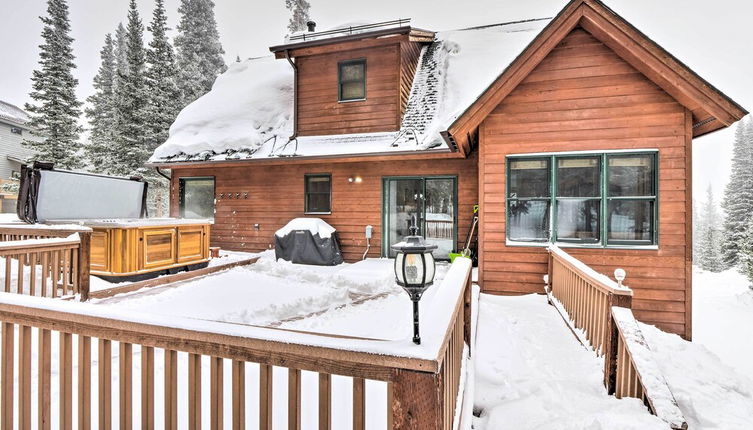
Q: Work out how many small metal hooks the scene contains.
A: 4